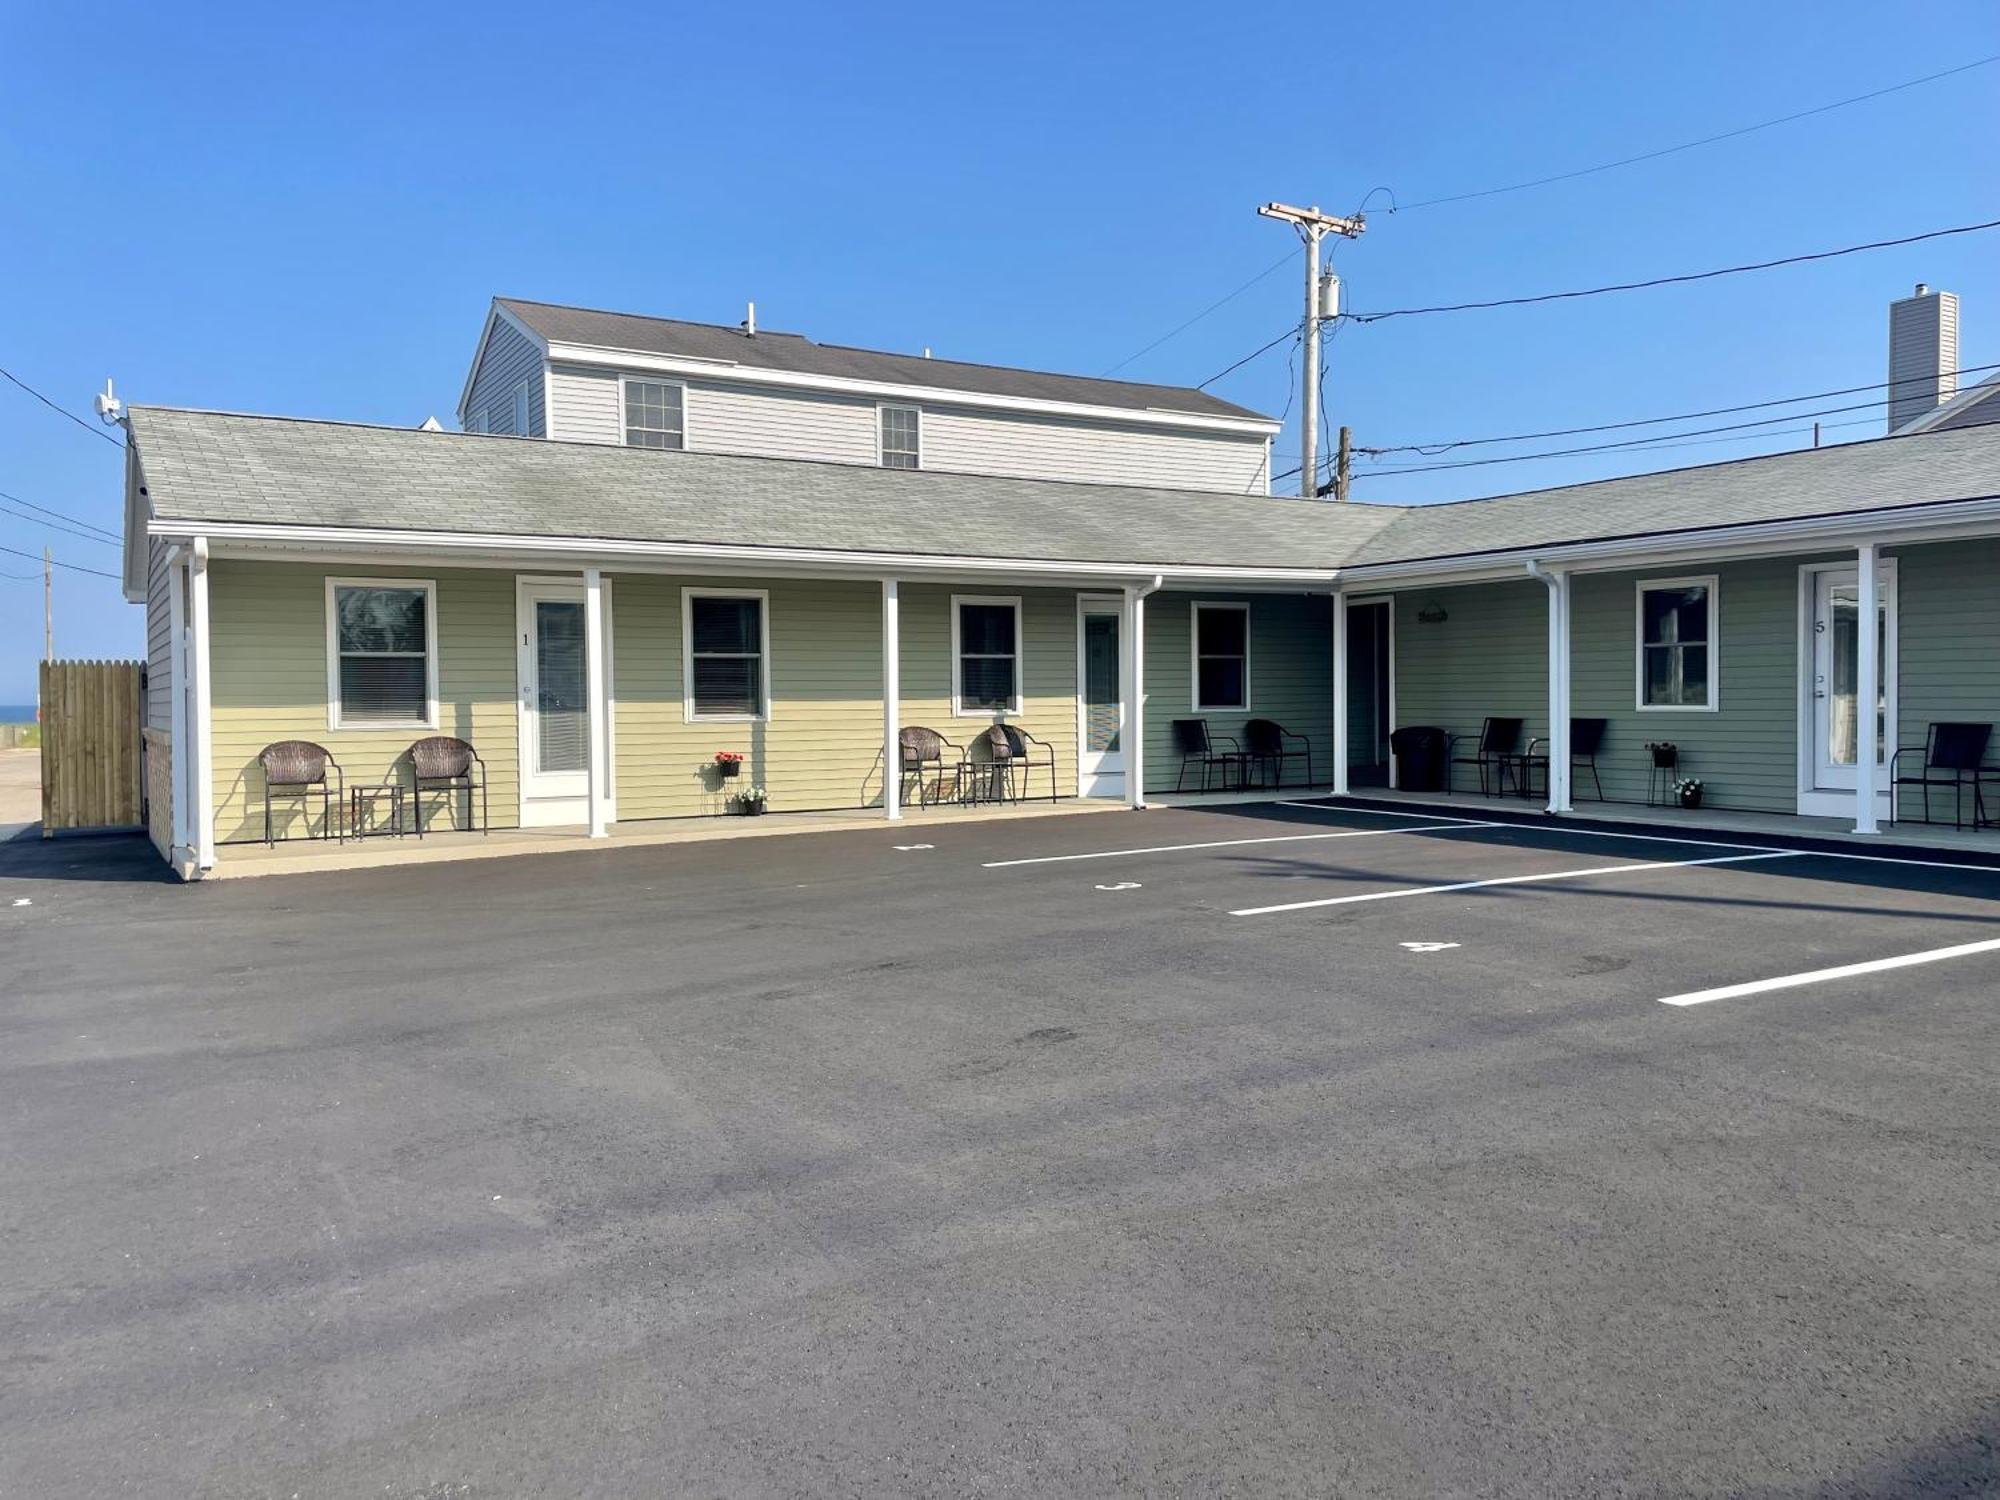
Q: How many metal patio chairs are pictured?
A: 9